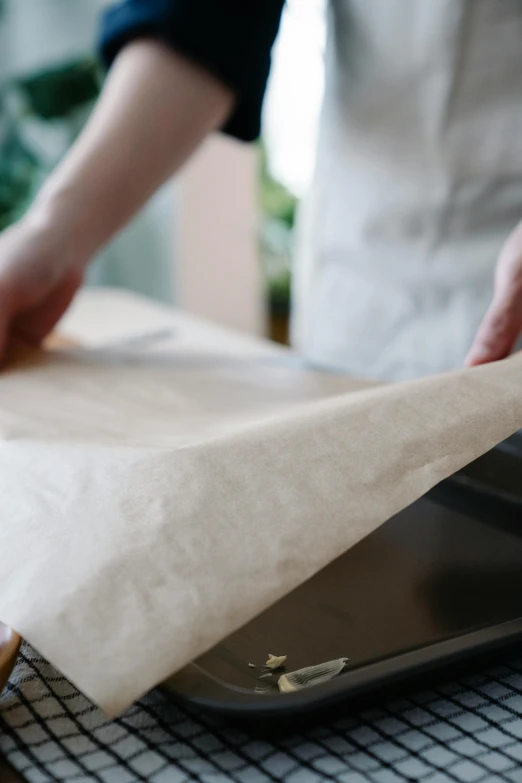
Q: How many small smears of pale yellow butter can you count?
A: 2